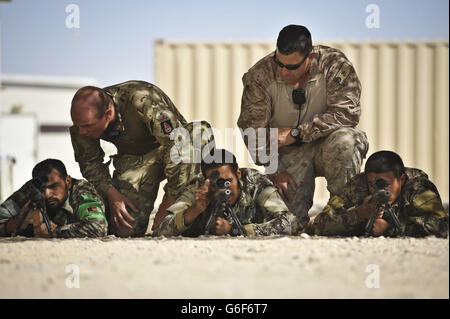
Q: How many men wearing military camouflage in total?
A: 5